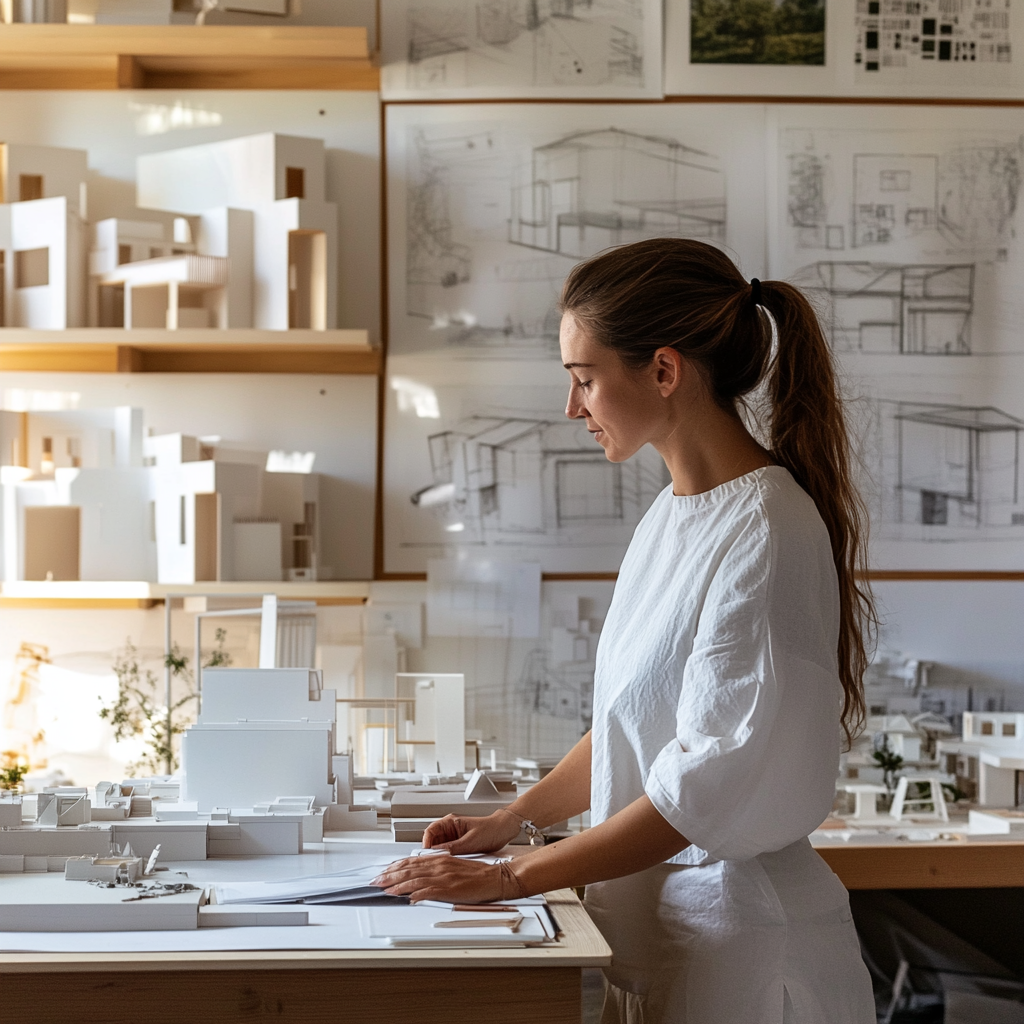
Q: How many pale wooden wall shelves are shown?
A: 3